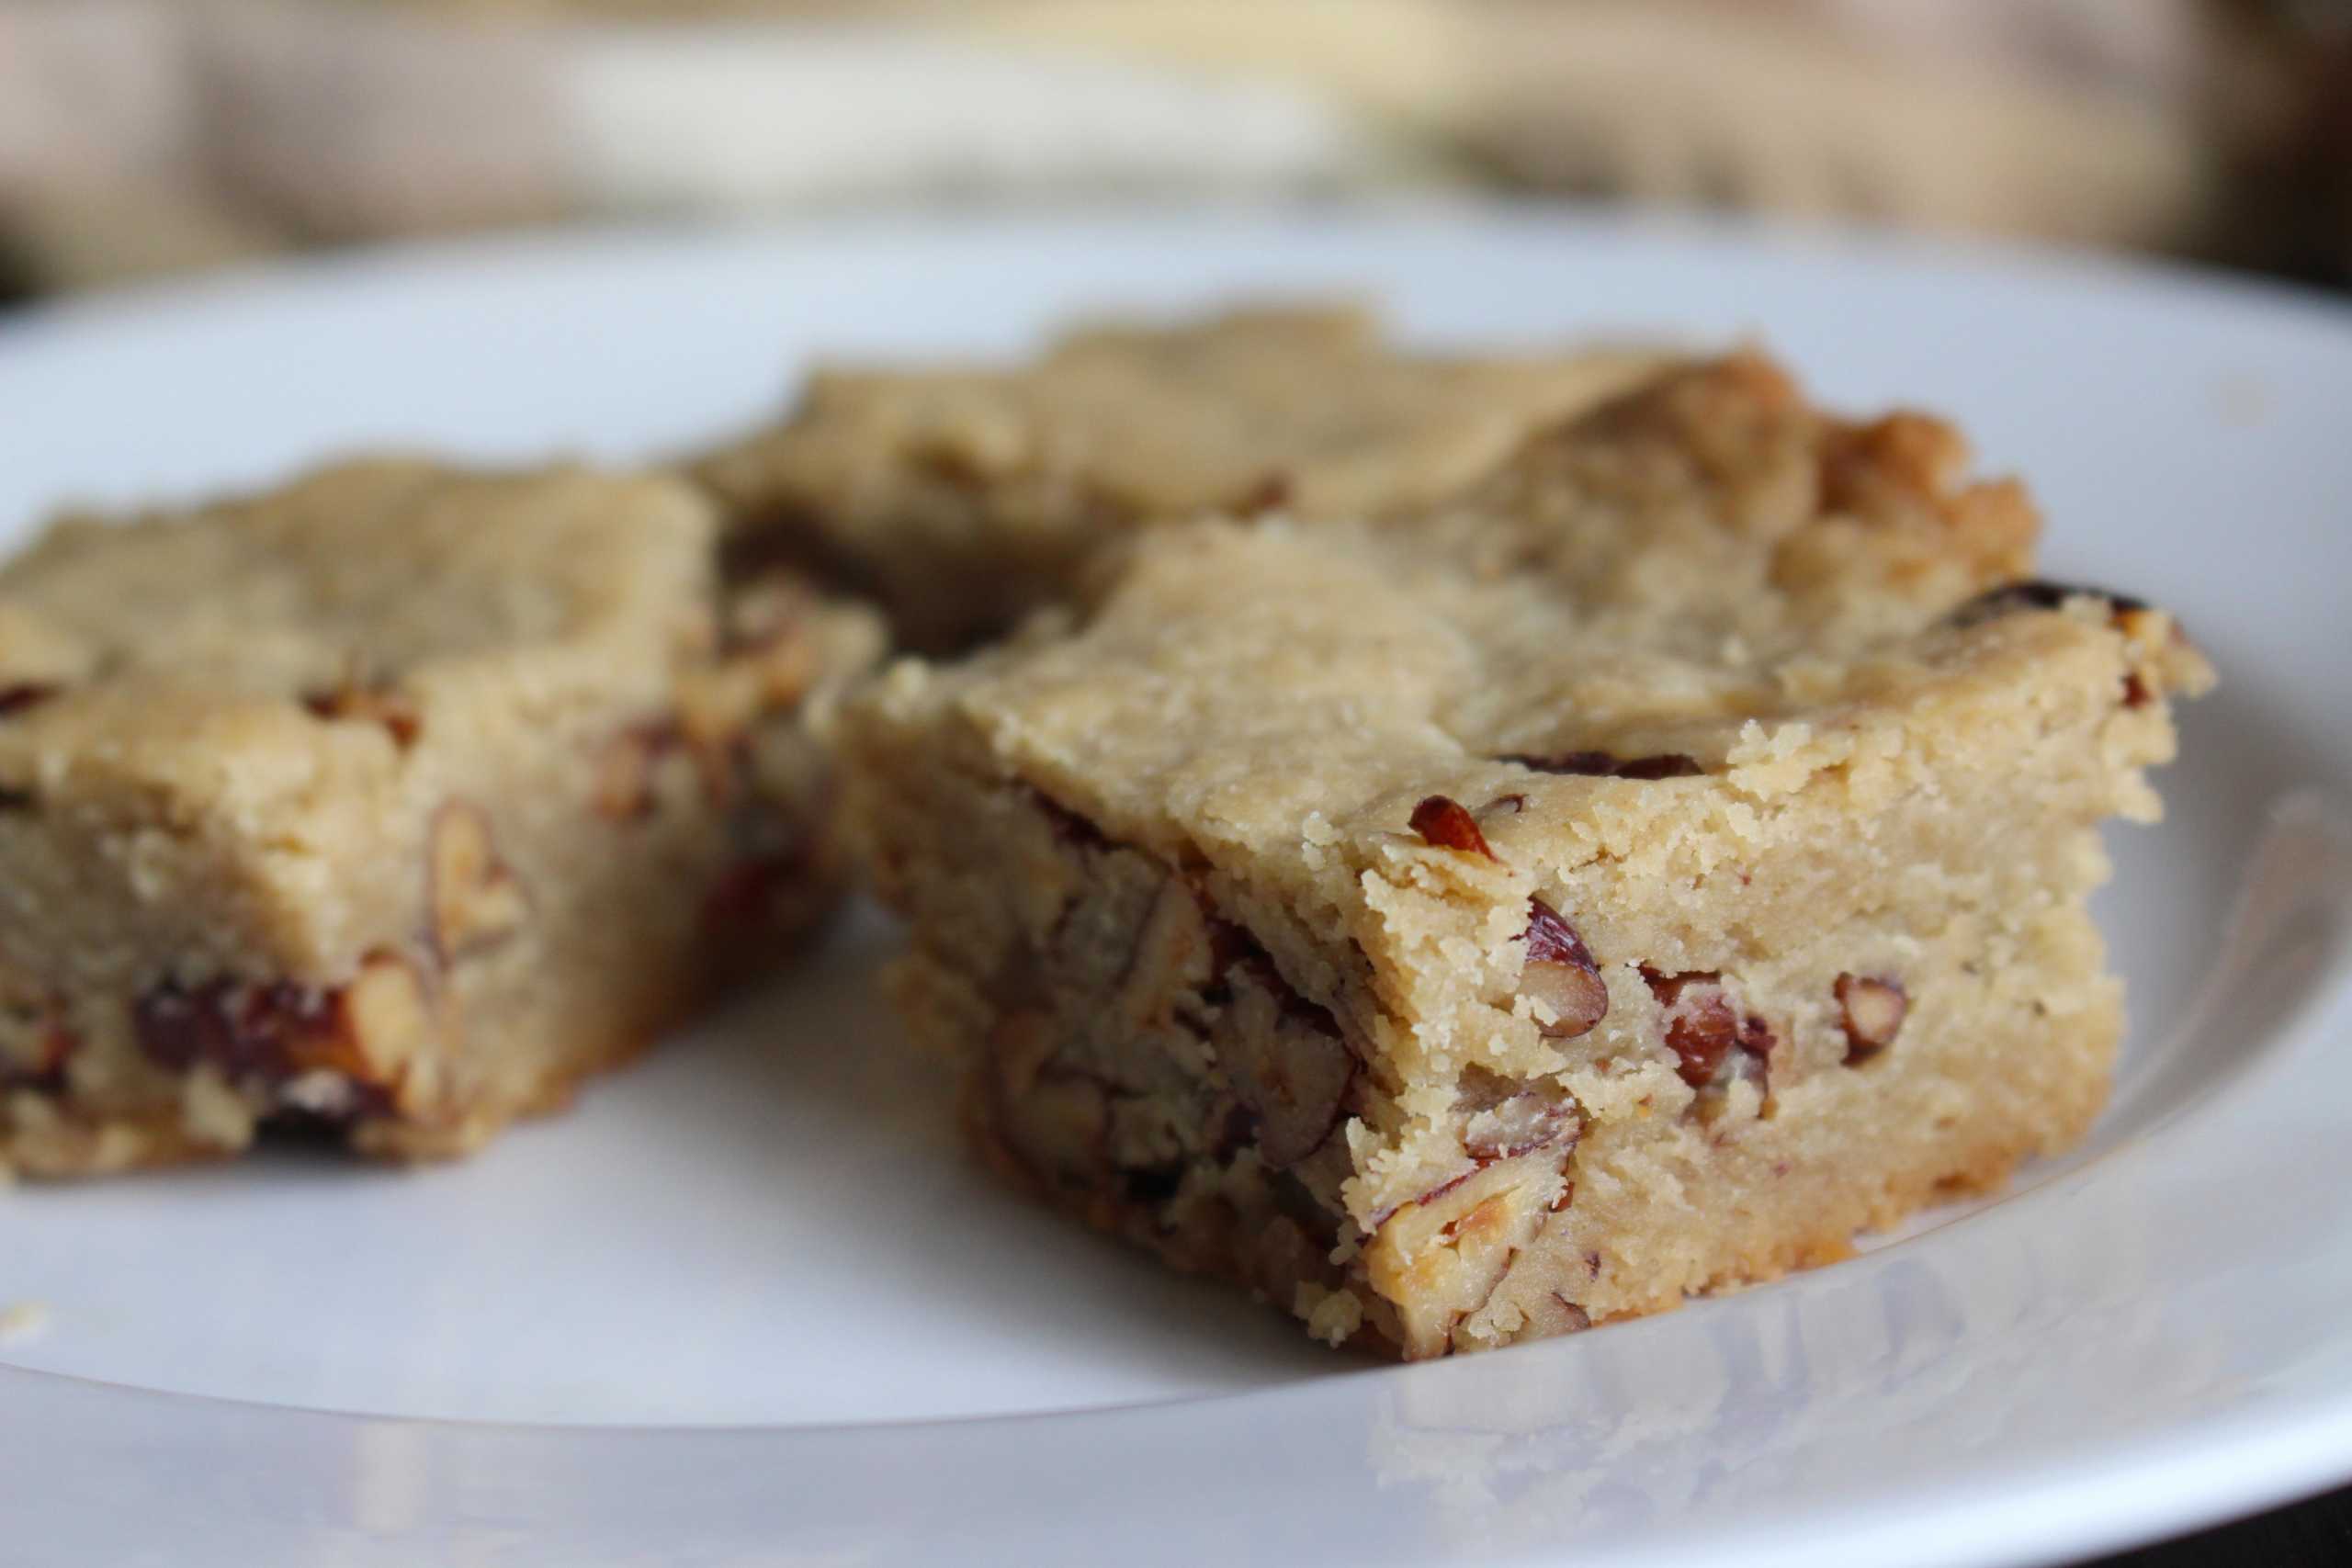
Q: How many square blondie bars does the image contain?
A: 3